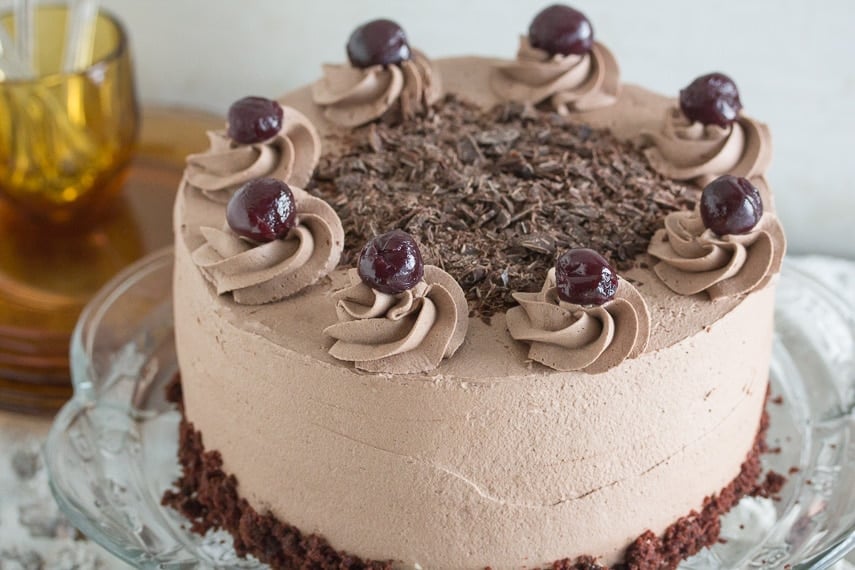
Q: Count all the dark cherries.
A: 8